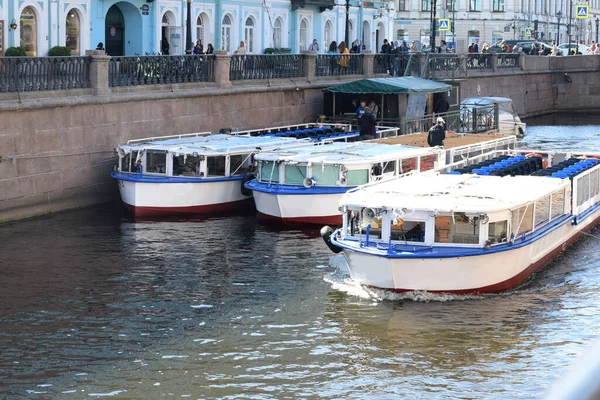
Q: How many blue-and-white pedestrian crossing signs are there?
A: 3